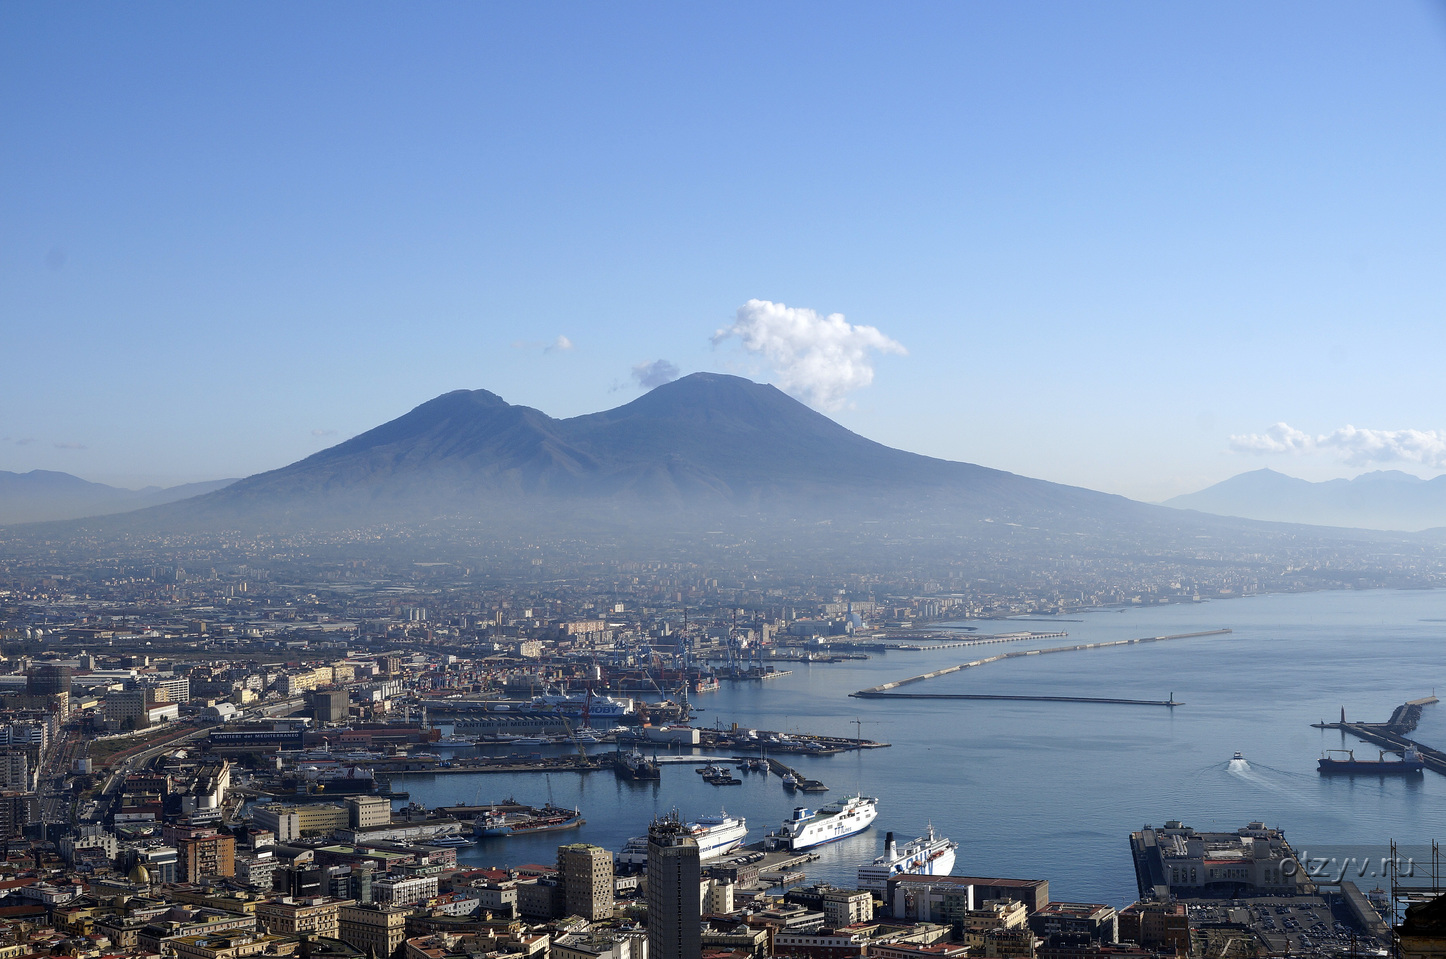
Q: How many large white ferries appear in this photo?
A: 3